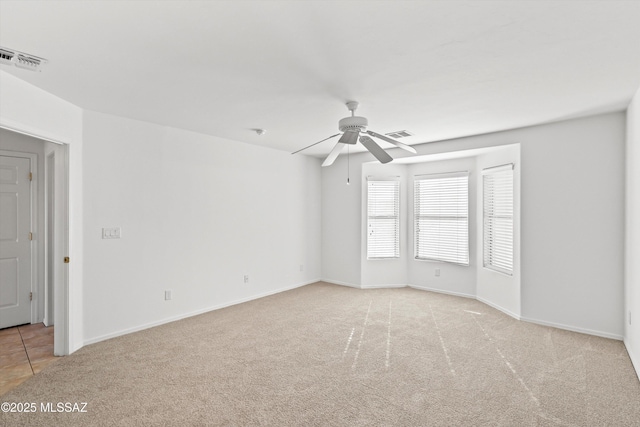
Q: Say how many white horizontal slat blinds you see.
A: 3